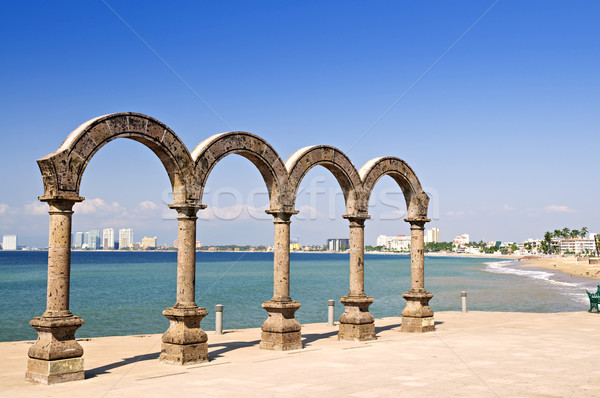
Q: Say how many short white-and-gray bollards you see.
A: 3